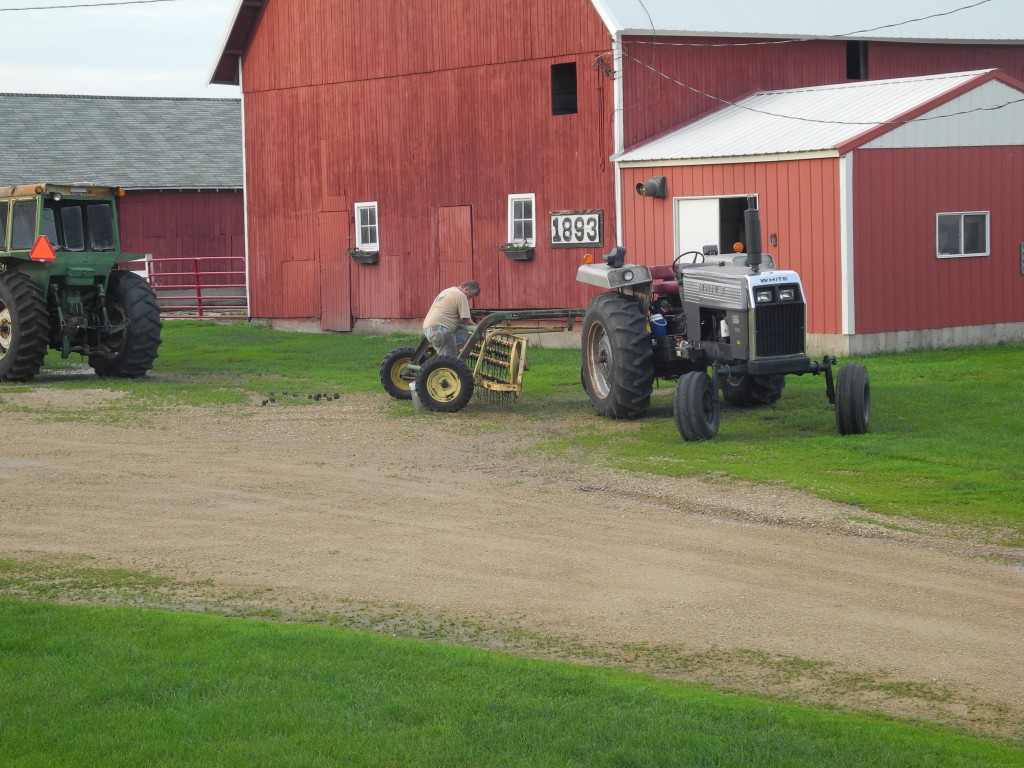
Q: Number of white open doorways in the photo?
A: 1